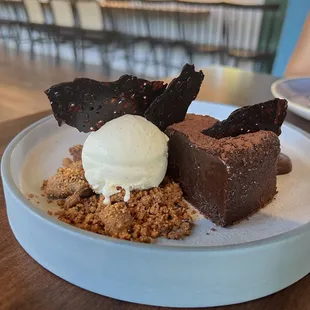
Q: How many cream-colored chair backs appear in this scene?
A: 3